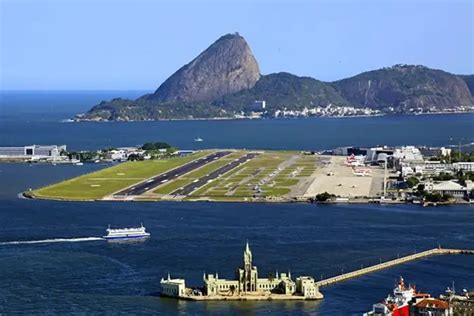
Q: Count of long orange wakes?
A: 0